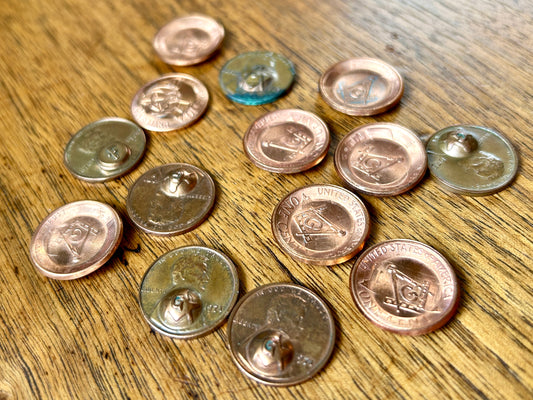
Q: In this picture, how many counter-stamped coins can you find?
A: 14